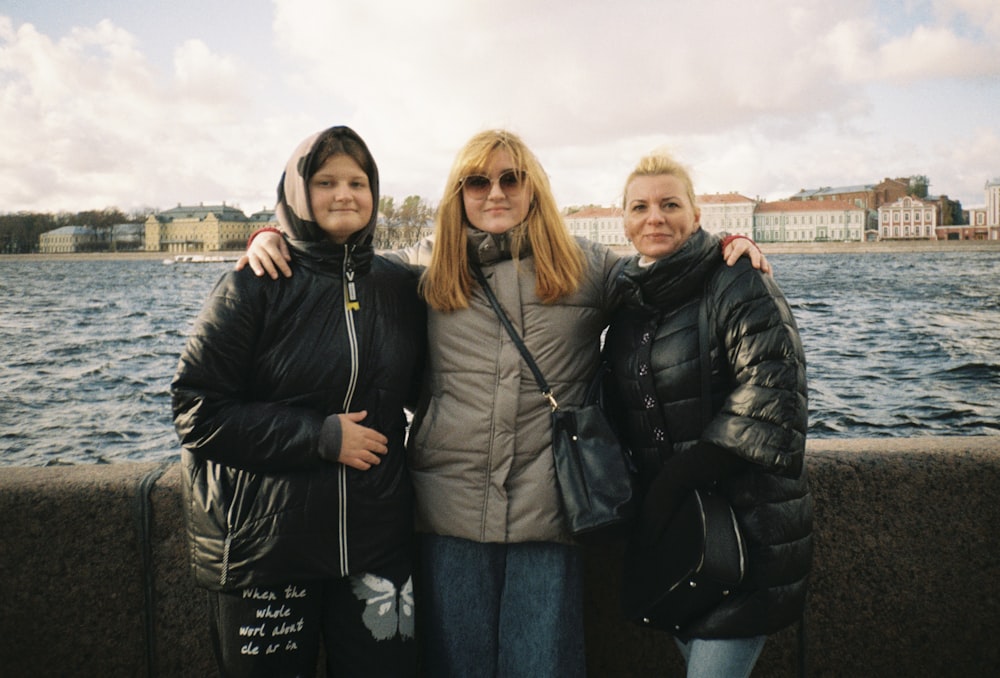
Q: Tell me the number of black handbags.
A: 2